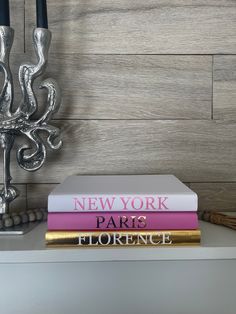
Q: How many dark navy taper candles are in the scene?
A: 2